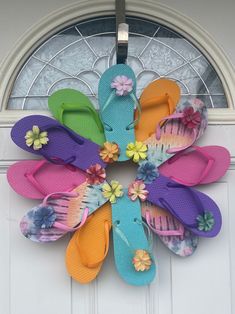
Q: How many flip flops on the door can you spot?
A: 12